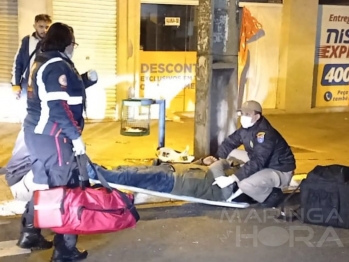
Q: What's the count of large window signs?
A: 2